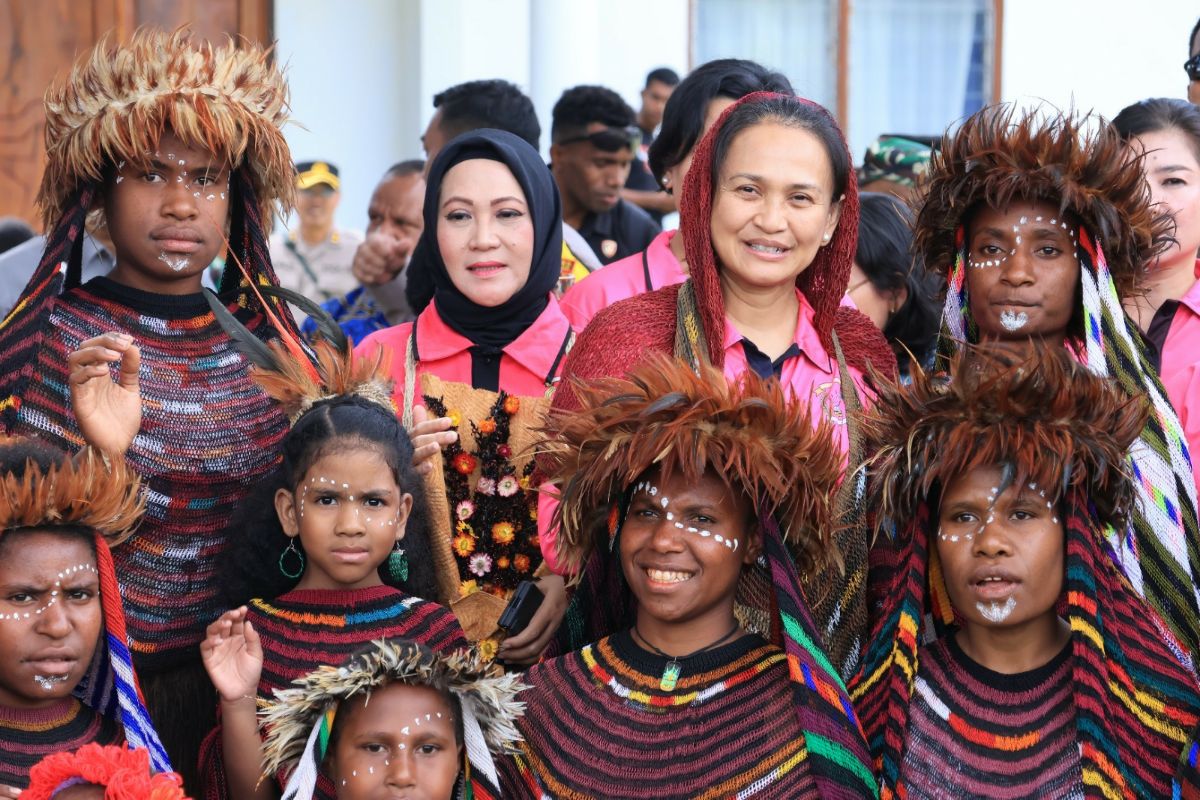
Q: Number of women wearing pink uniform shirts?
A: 4